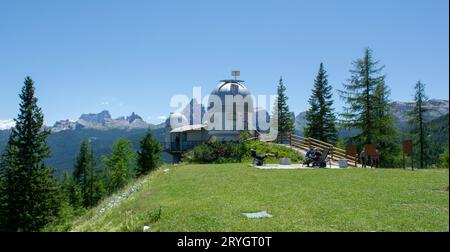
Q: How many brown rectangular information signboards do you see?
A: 3